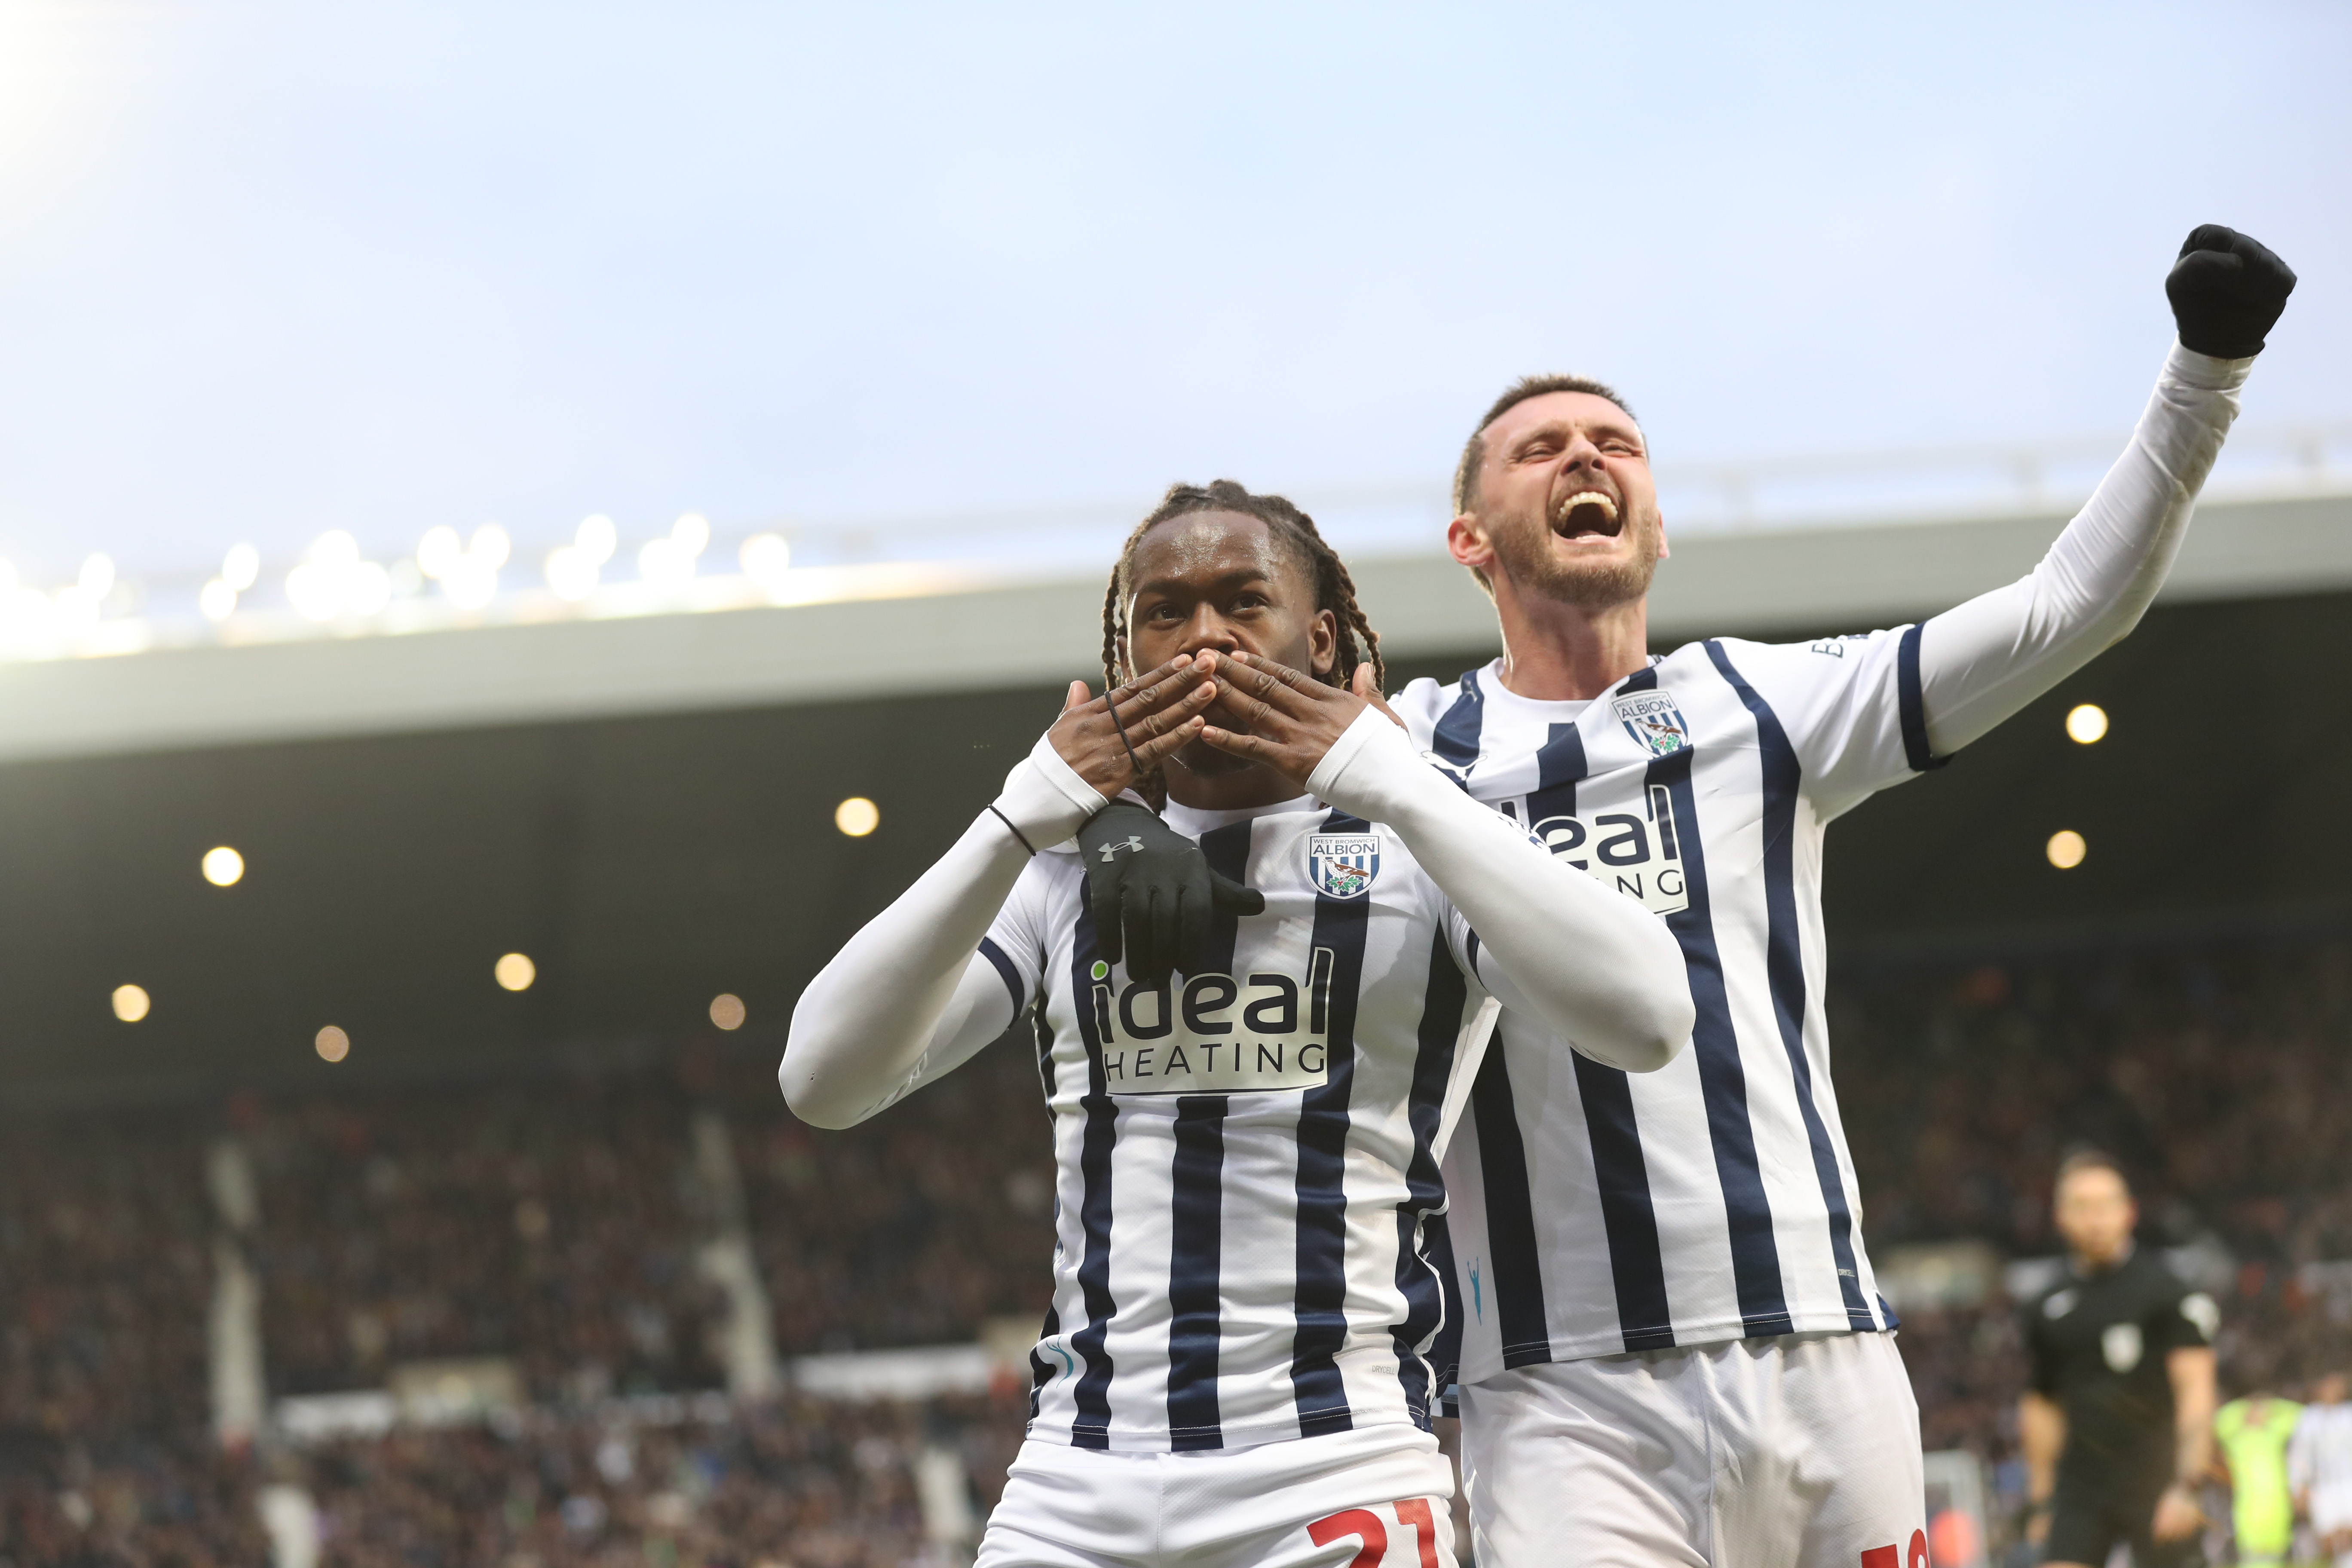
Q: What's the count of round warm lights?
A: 8